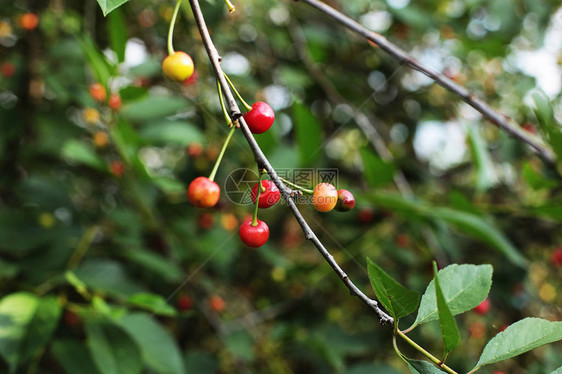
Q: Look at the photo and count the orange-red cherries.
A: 2